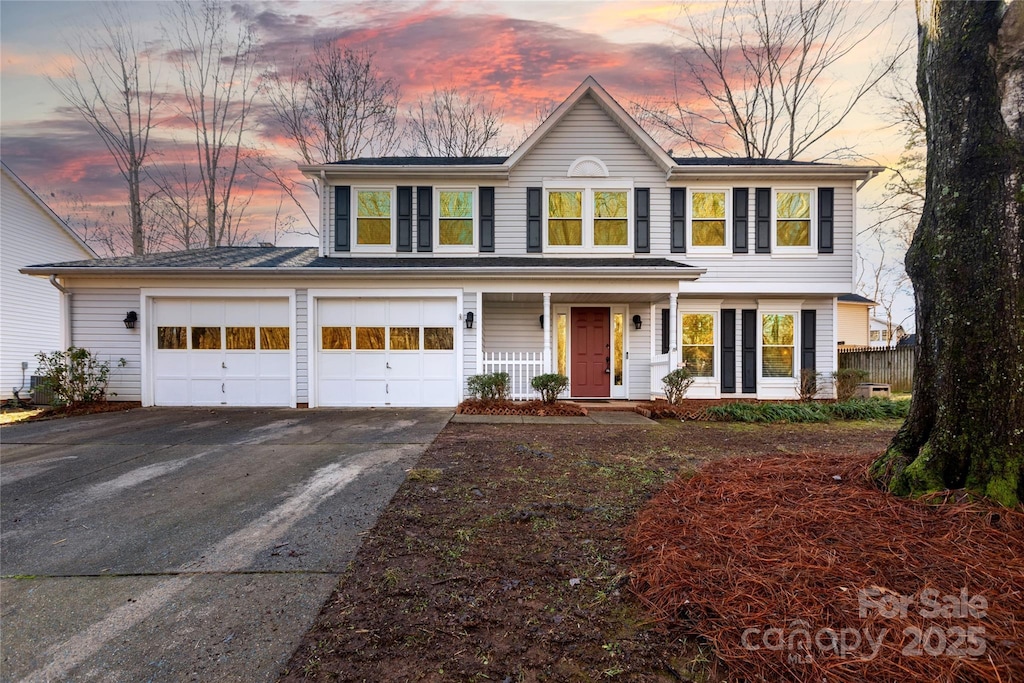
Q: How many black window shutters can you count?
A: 14